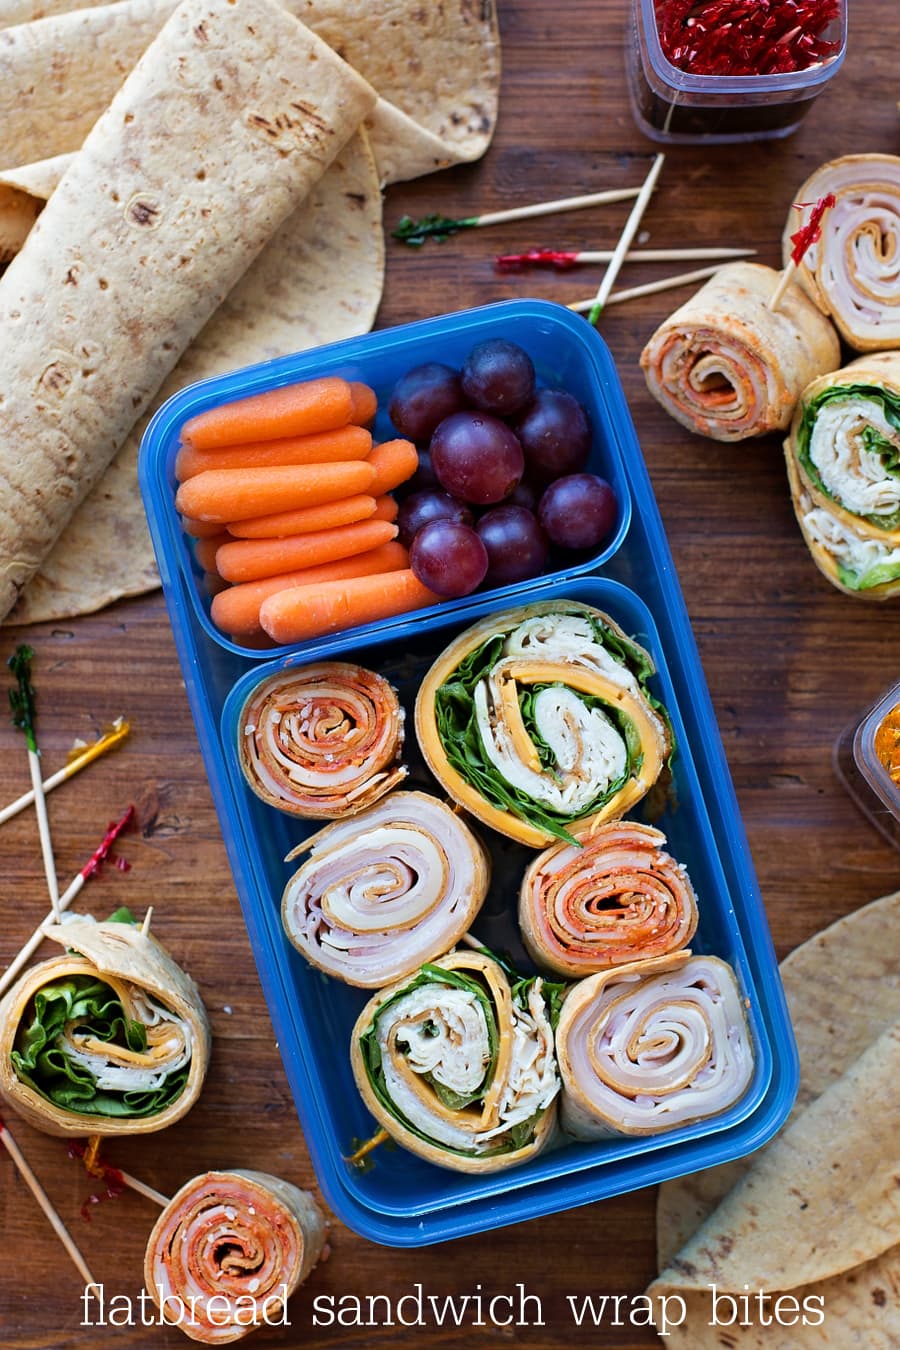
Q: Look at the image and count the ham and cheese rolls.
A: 3